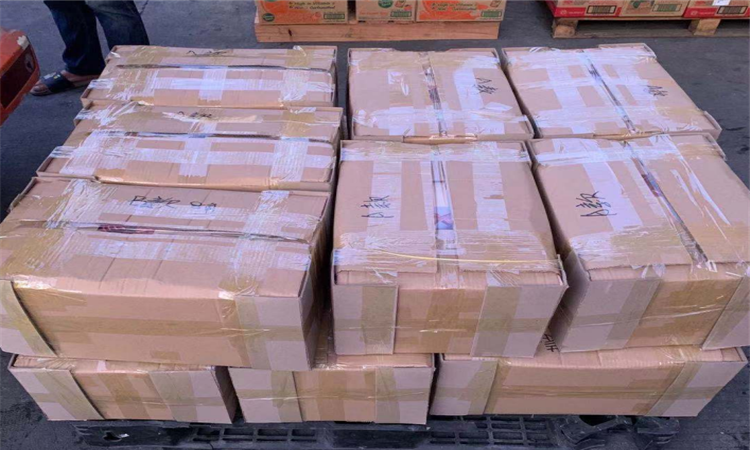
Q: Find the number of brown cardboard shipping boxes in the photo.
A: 10